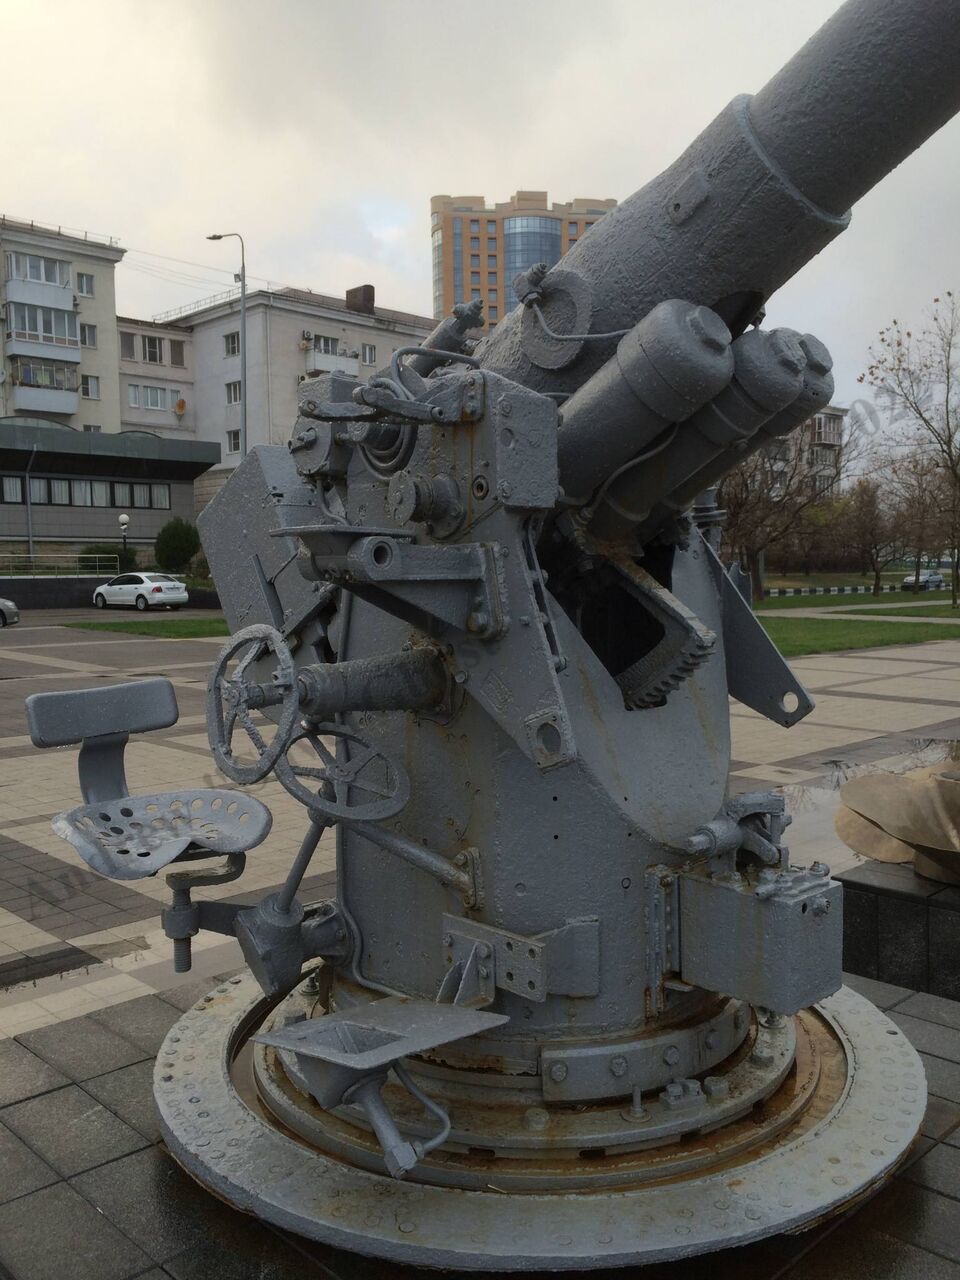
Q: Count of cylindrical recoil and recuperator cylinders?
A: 3